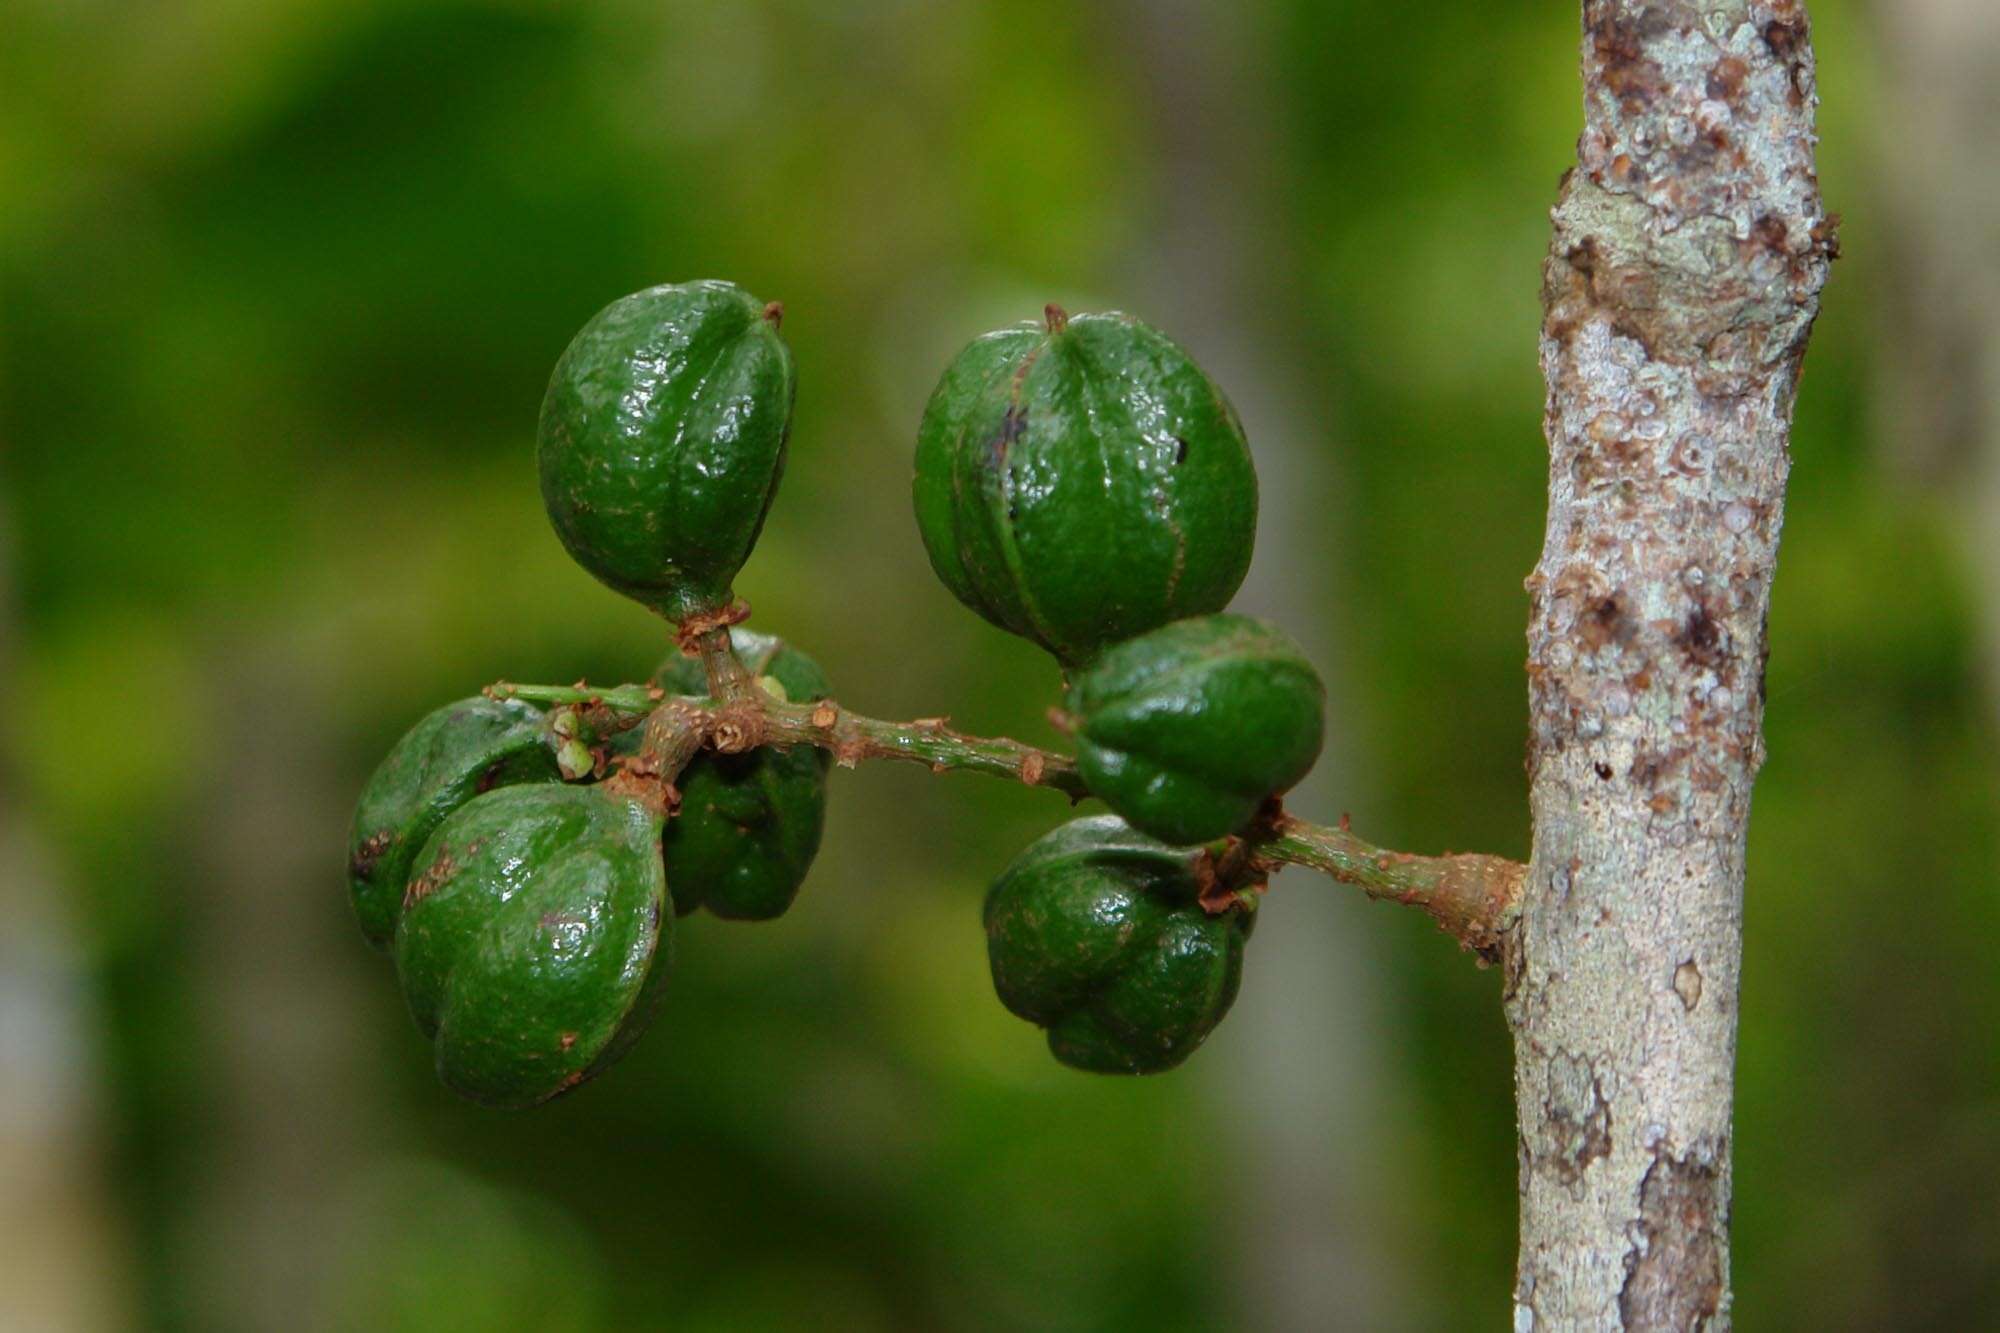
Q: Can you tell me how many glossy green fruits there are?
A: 7